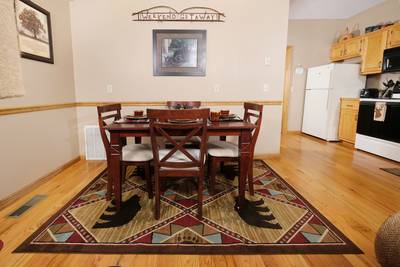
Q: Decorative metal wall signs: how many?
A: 1